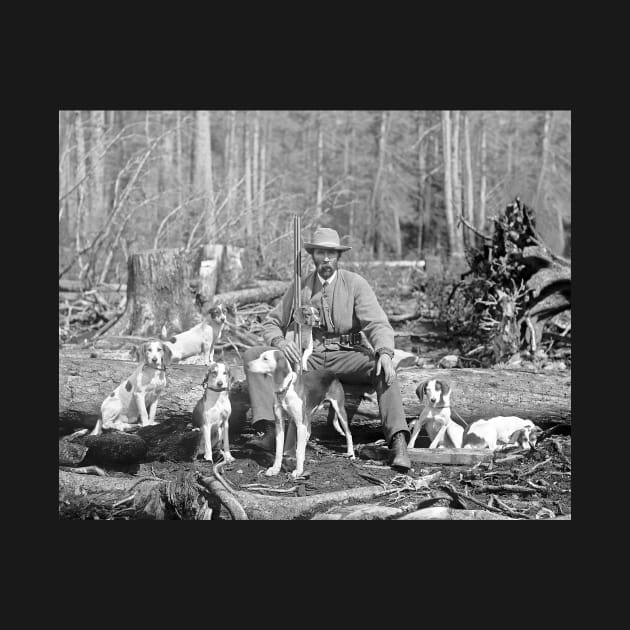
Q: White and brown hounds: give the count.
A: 7